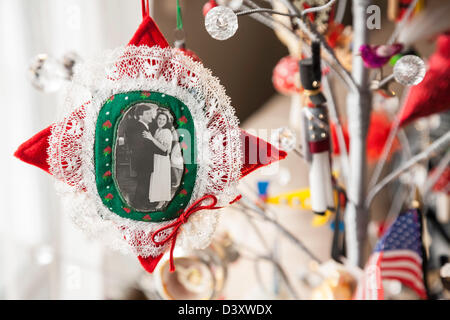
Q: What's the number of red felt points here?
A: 4